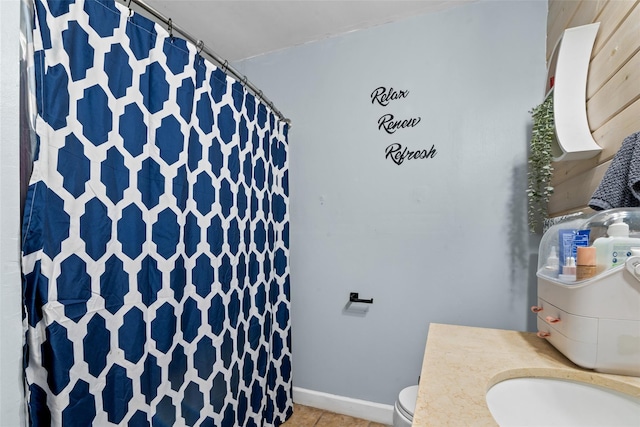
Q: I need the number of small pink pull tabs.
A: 3